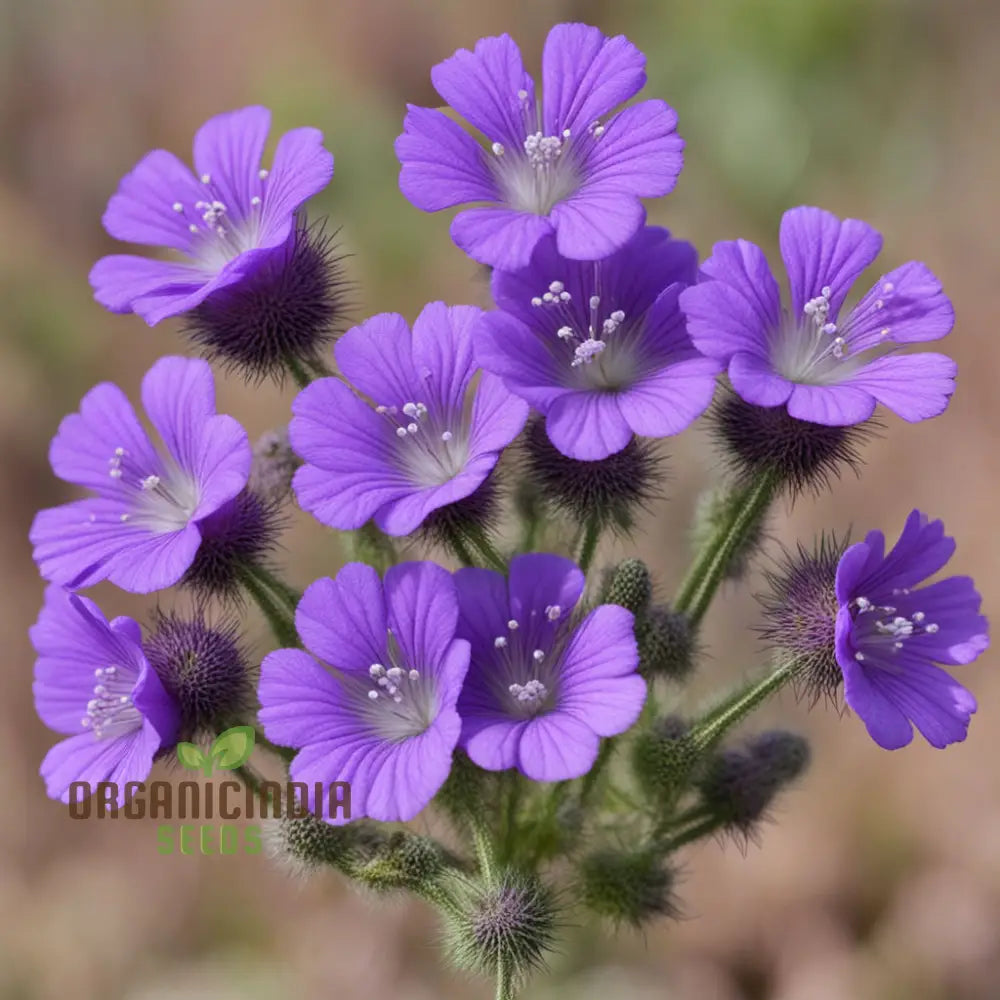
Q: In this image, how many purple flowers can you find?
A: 10